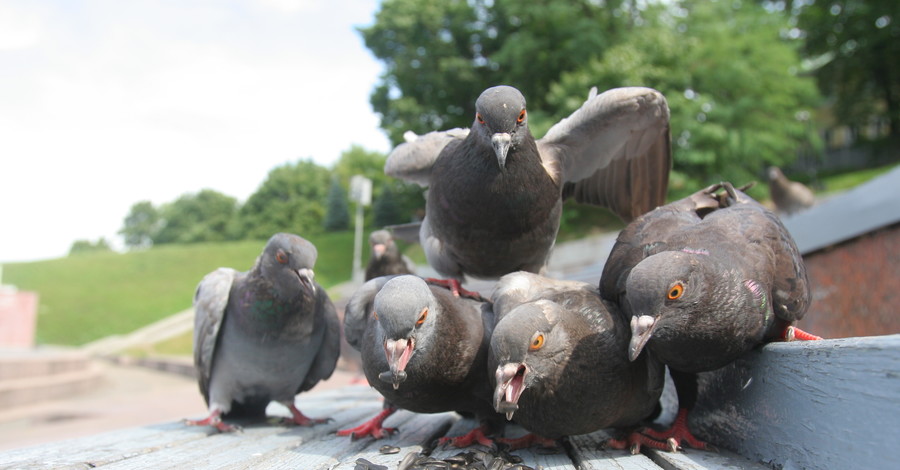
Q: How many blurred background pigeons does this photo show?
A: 2